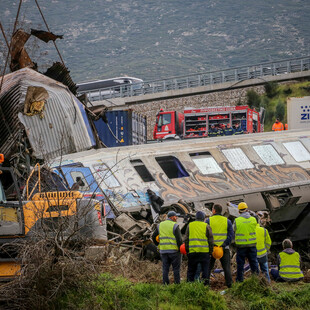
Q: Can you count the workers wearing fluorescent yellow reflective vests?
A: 6